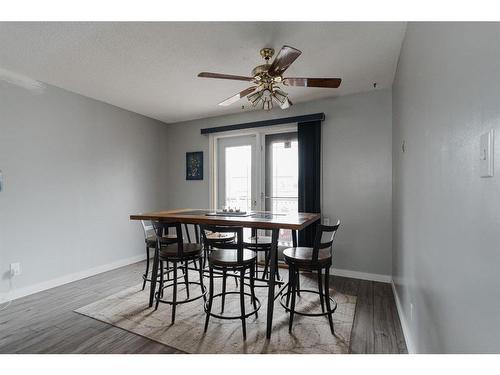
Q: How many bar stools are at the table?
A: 6